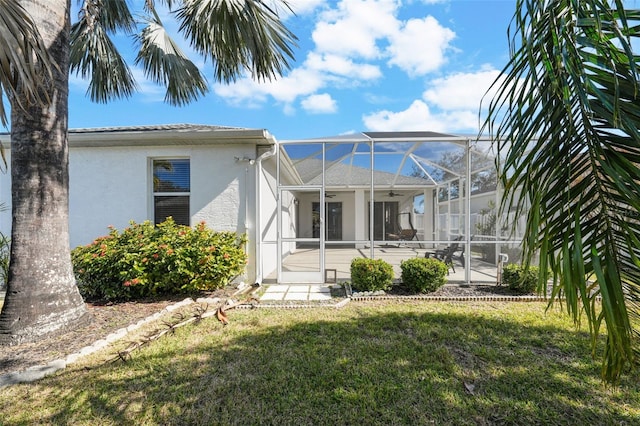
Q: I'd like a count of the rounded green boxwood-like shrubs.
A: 3